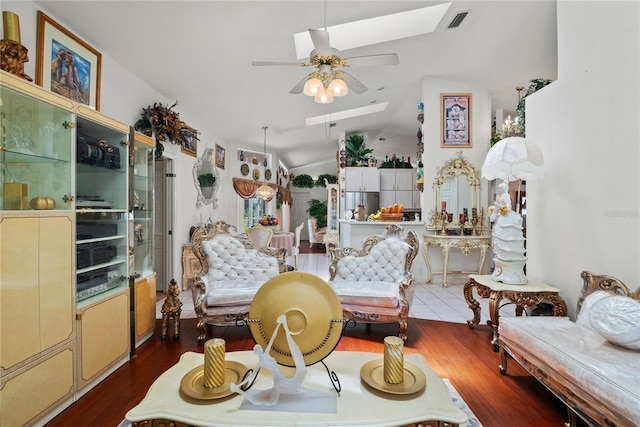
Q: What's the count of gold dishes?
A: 3